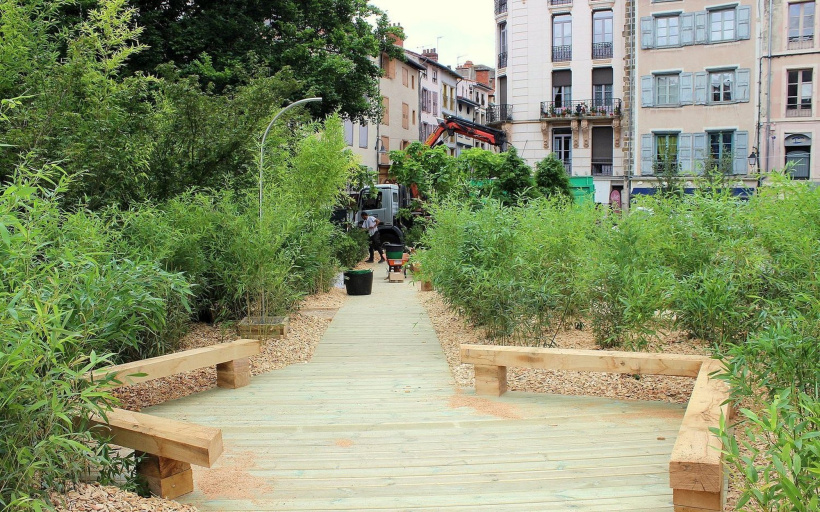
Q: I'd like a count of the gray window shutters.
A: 12